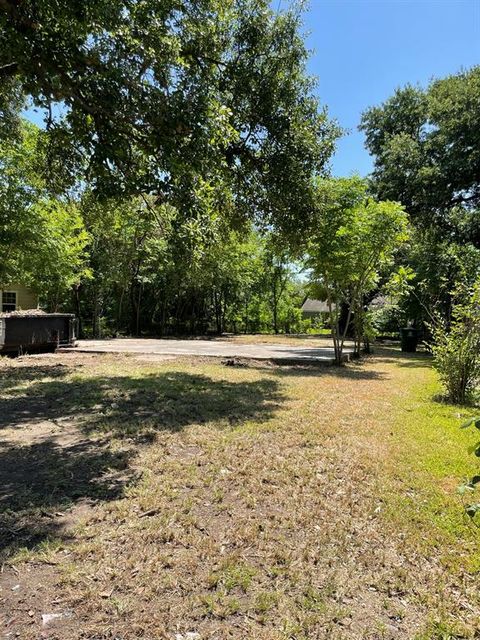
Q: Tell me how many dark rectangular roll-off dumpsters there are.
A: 1